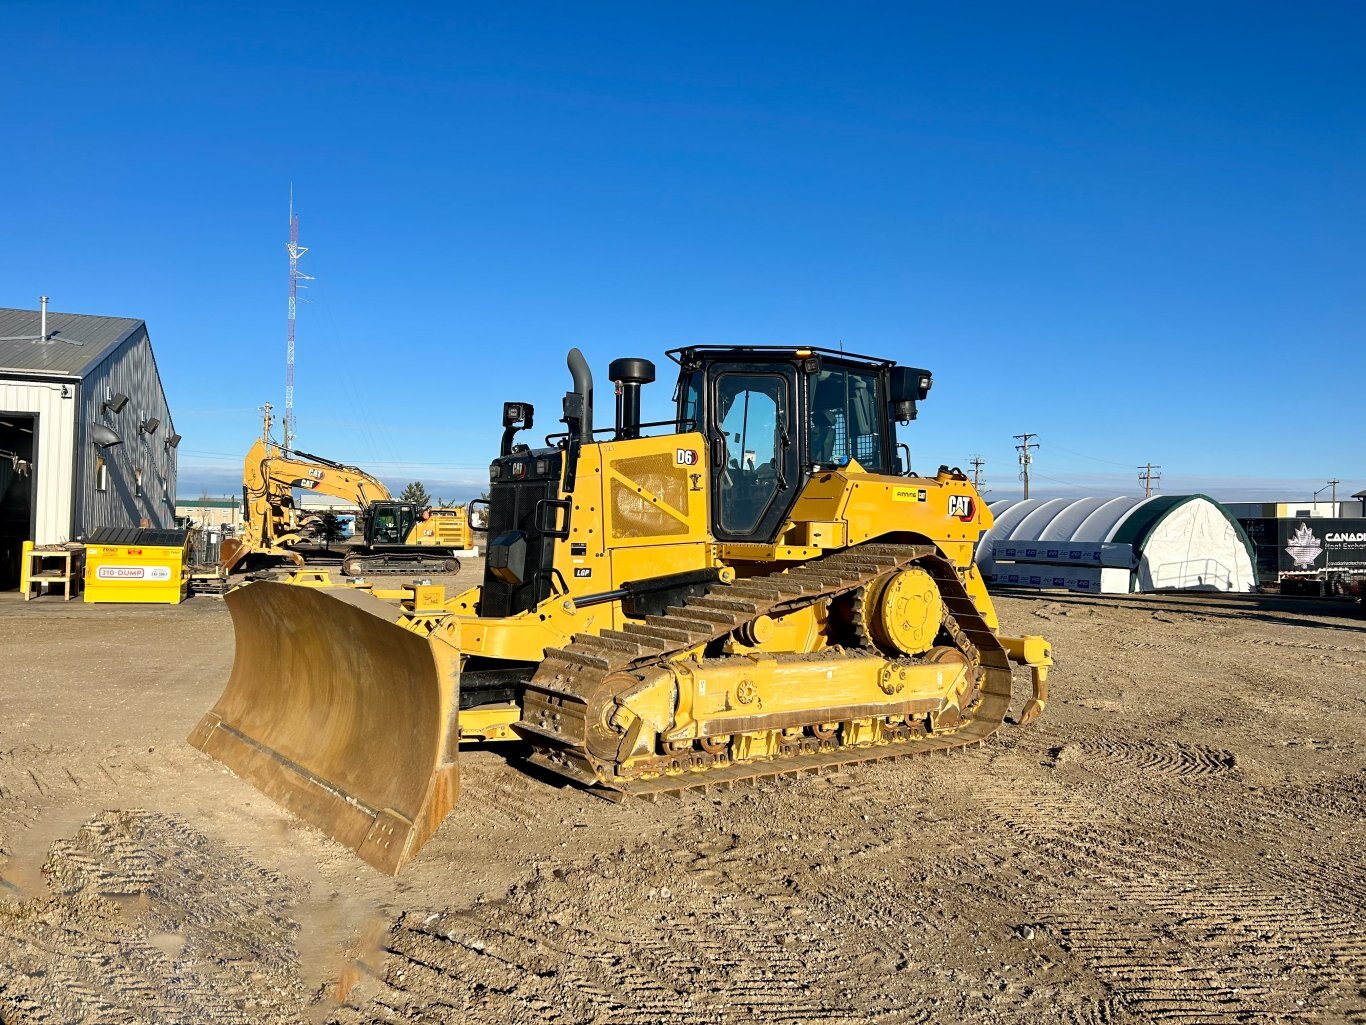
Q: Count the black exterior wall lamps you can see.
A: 3